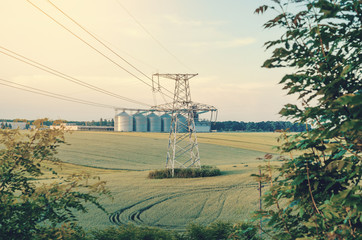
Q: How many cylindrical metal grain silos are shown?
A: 5